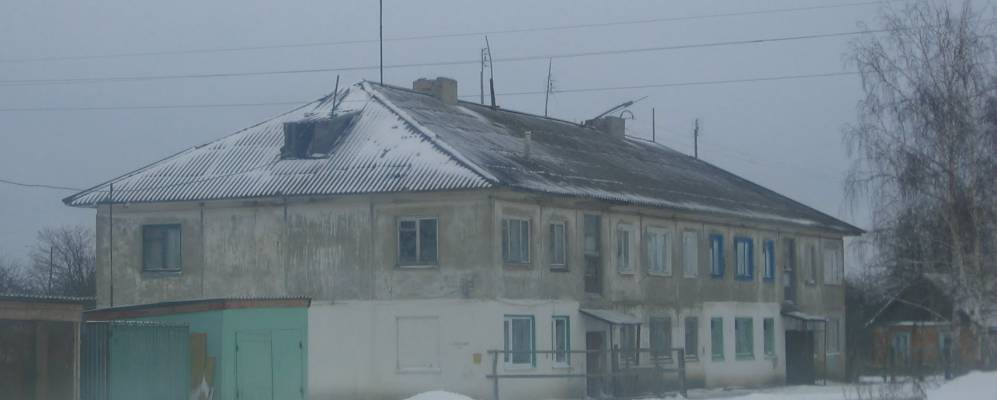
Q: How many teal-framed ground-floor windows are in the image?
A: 5